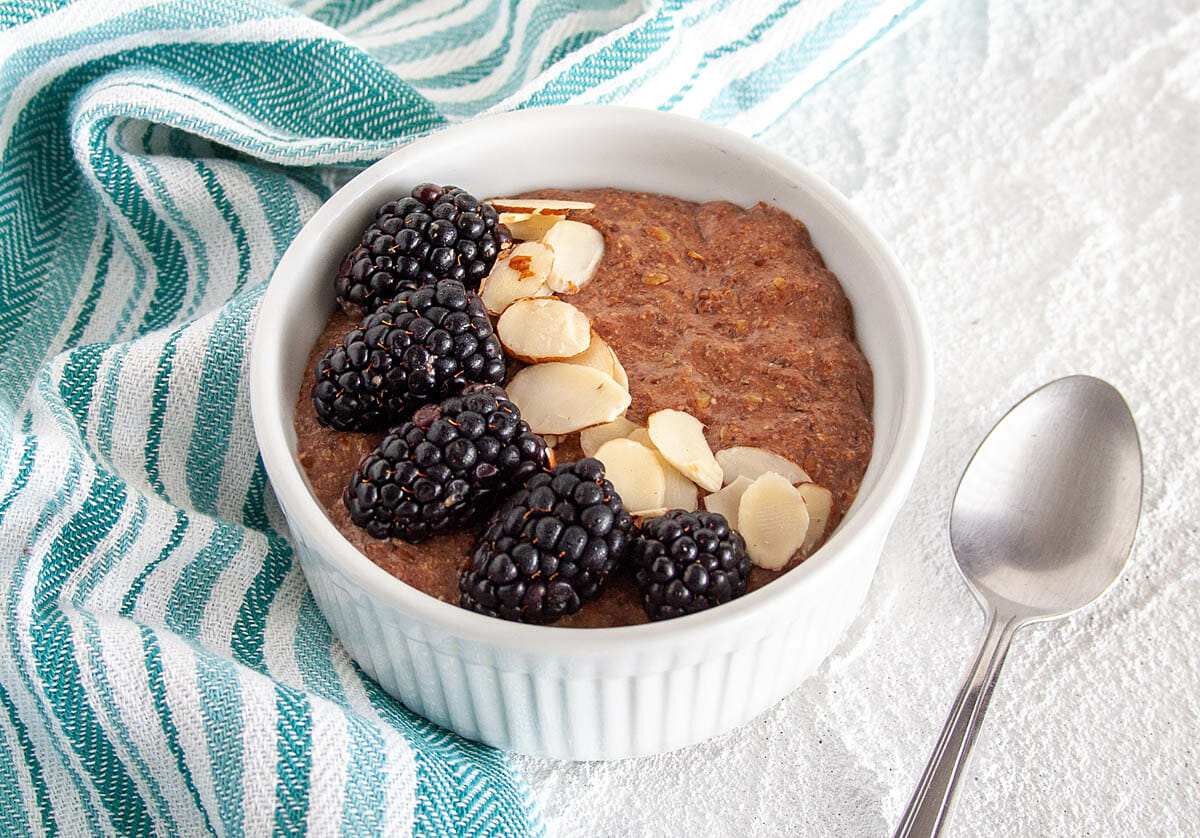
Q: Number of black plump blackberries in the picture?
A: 5